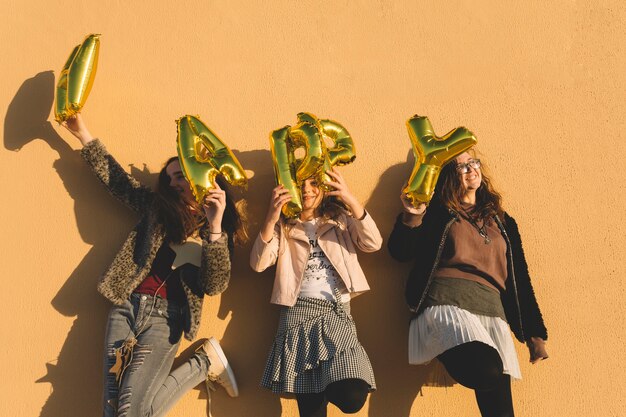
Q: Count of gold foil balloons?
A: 5